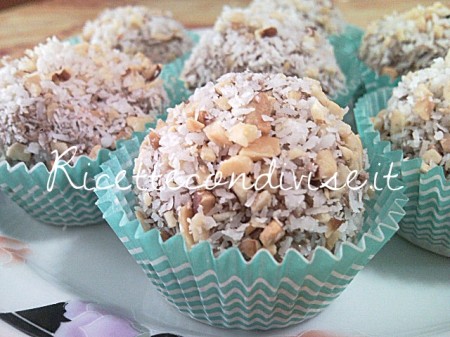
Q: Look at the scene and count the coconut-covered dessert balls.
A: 7